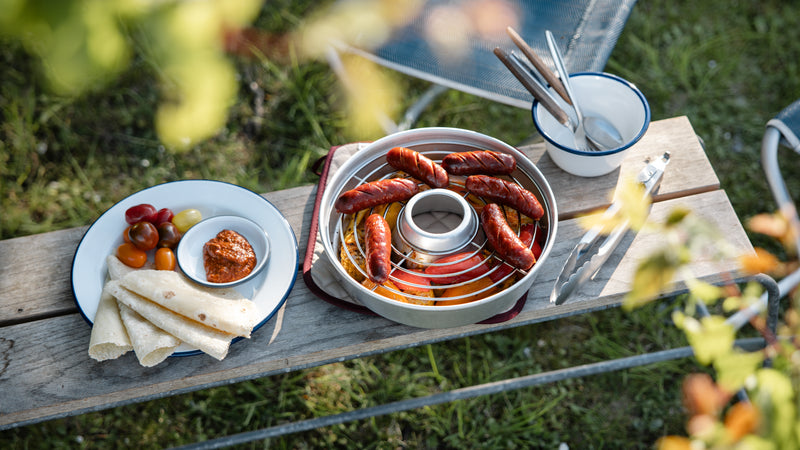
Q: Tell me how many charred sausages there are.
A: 6